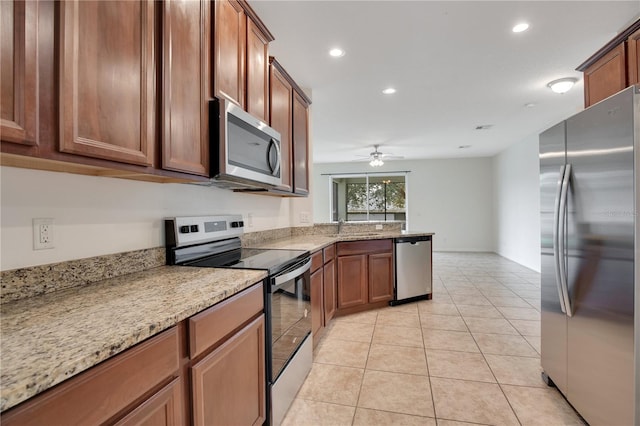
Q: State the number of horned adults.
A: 0